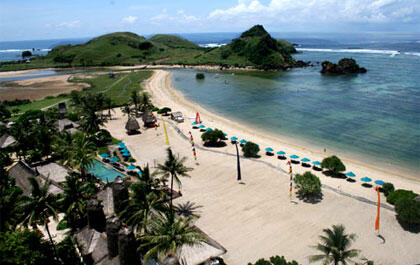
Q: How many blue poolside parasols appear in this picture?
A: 8